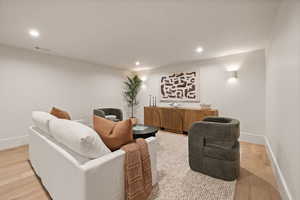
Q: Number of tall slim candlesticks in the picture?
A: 3